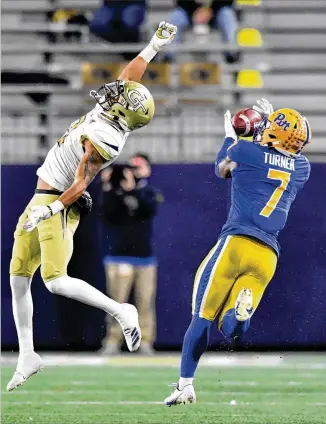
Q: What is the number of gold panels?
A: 3